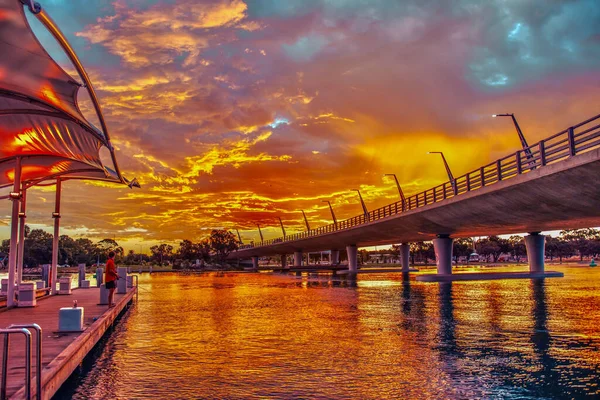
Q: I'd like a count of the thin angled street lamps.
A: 9